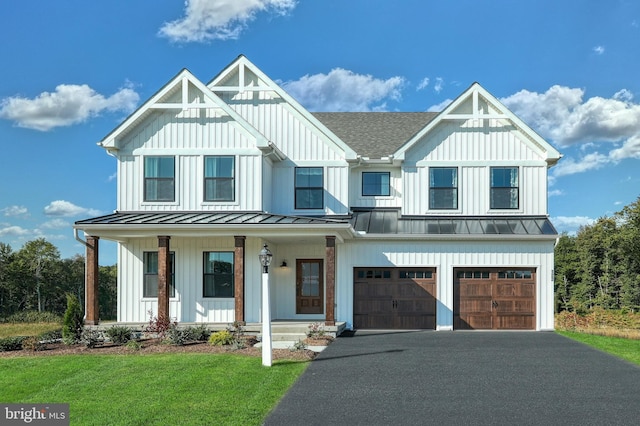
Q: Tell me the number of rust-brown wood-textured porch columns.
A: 4